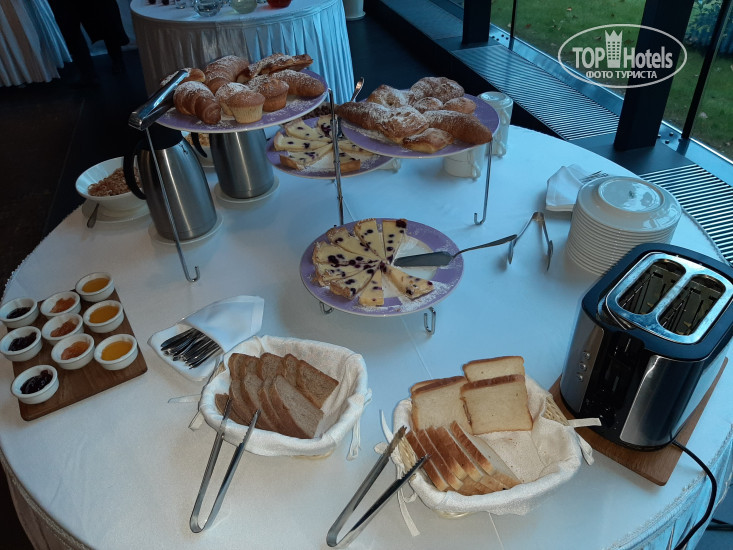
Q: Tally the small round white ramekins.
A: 9